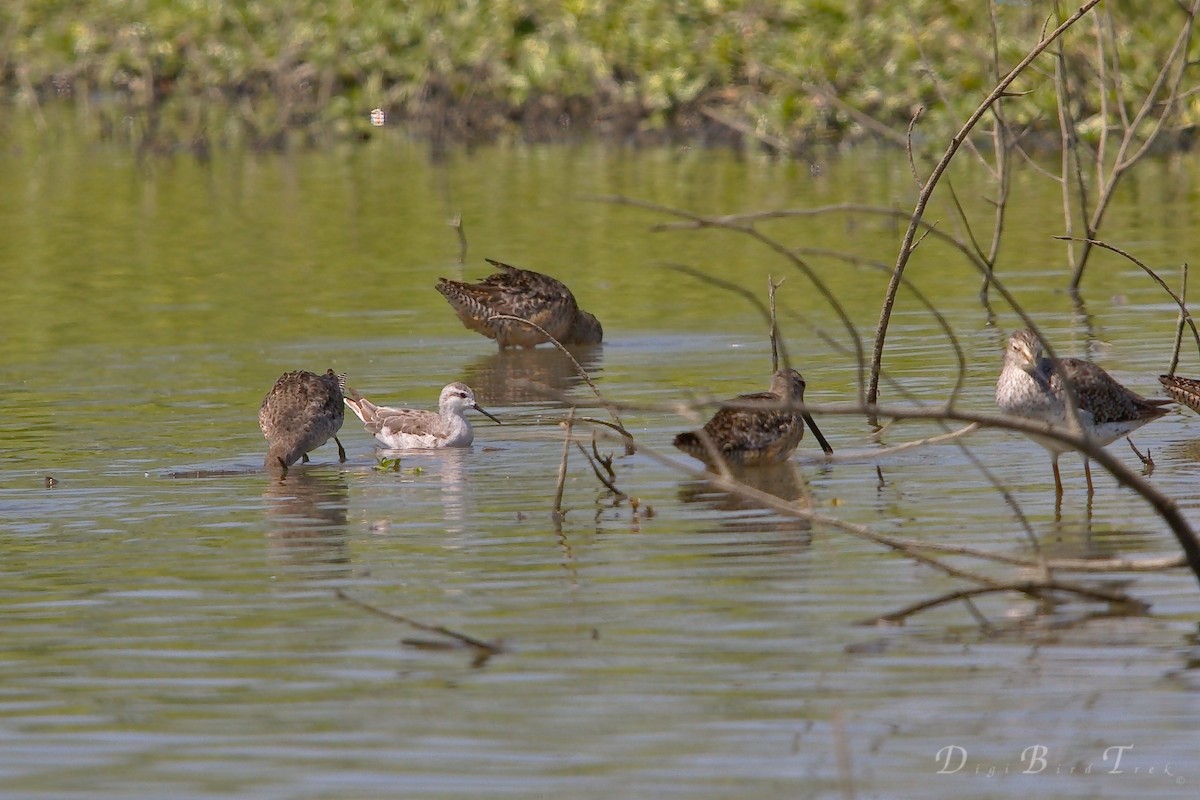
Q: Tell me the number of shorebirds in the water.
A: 6